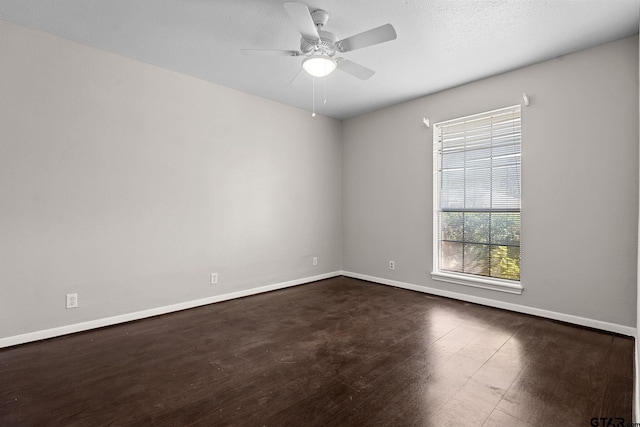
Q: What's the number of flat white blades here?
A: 5